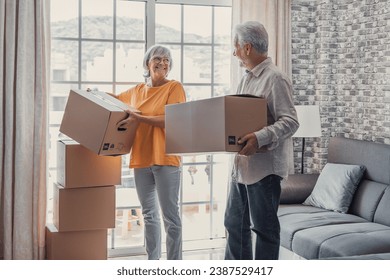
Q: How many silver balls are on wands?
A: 0